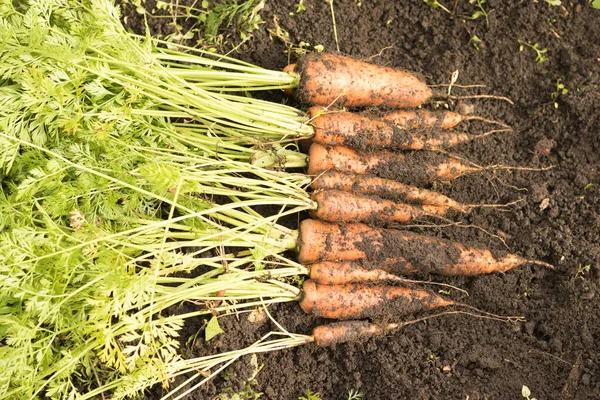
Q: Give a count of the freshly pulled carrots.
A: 10